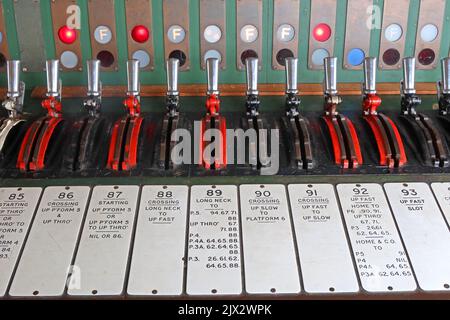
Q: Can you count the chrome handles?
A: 12